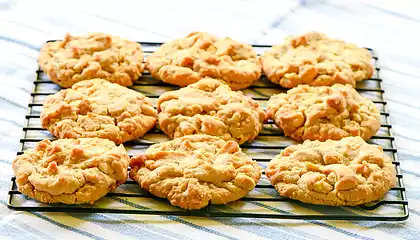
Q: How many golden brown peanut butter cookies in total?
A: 9